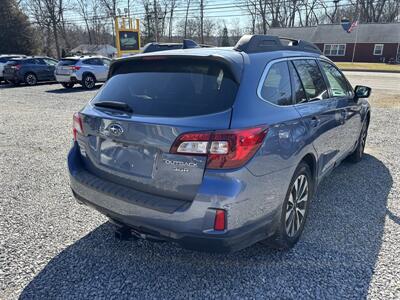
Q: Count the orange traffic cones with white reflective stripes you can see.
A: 0